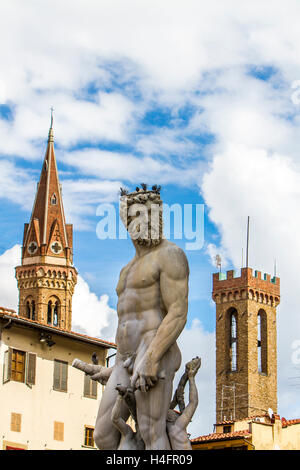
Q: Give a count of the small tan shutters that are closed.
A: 2